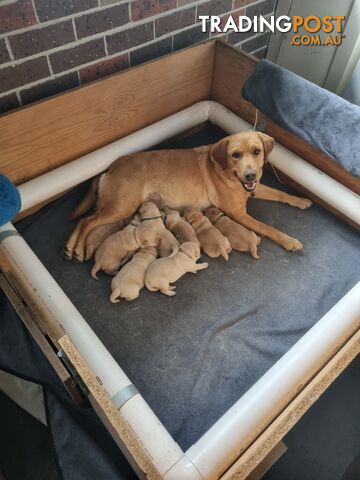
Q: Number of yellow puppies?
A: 8